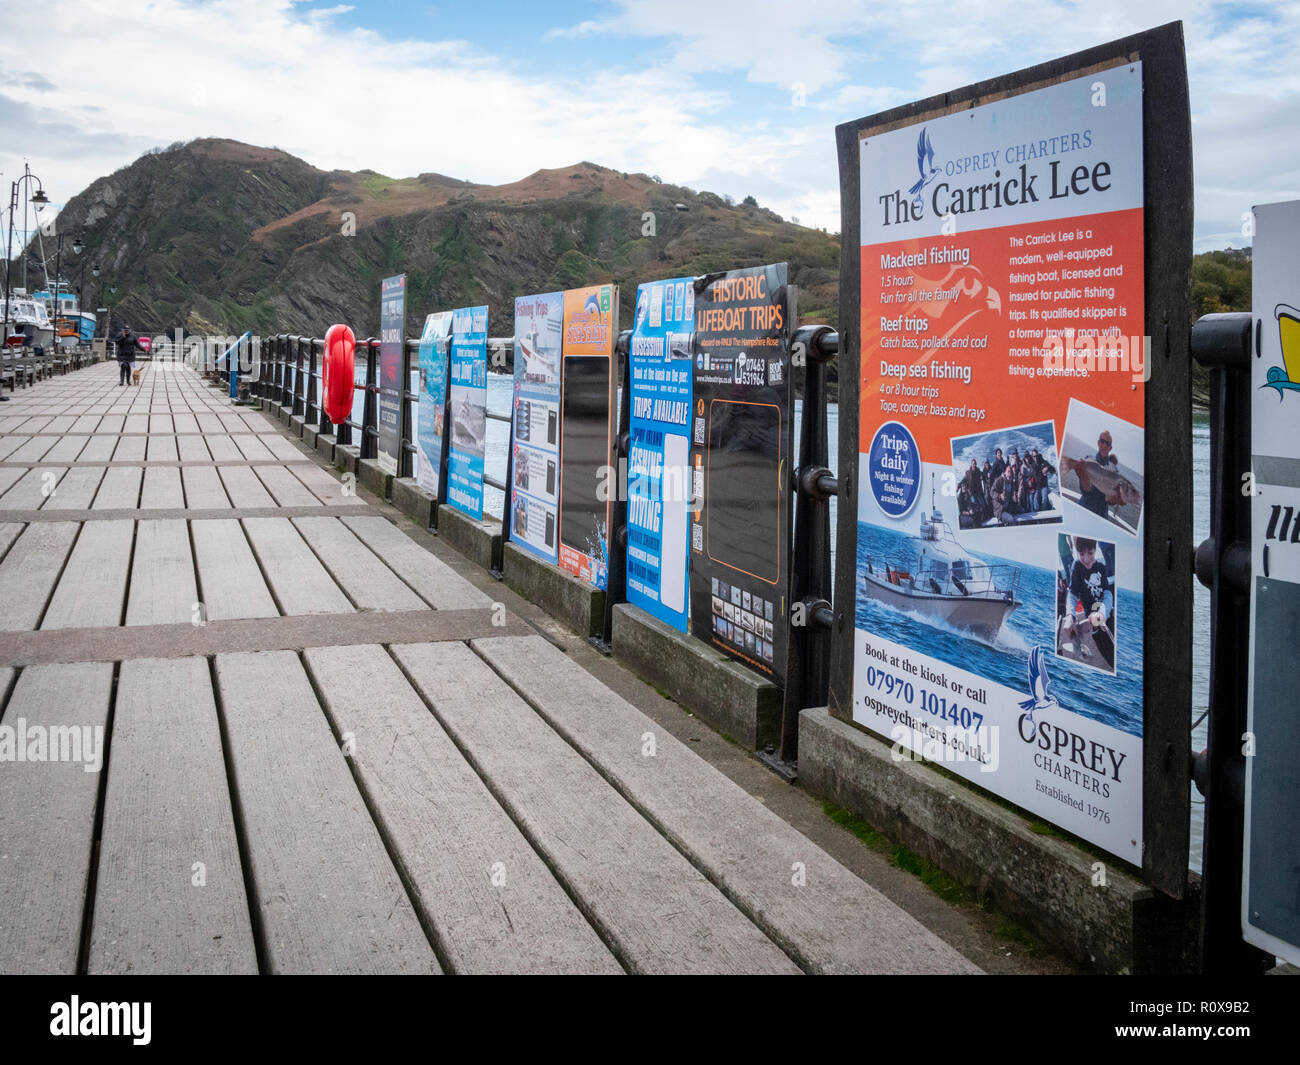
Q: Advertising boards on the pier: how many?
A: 9